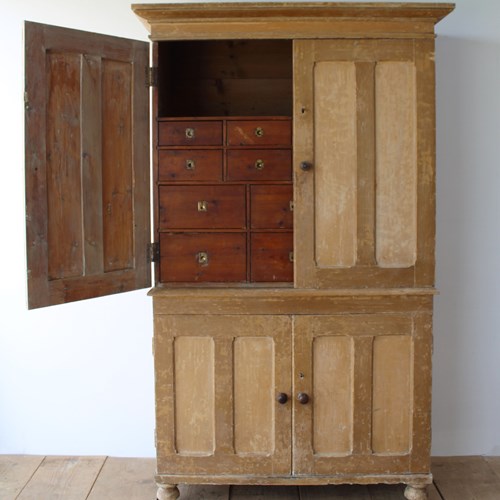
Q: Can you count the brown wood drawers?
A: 8